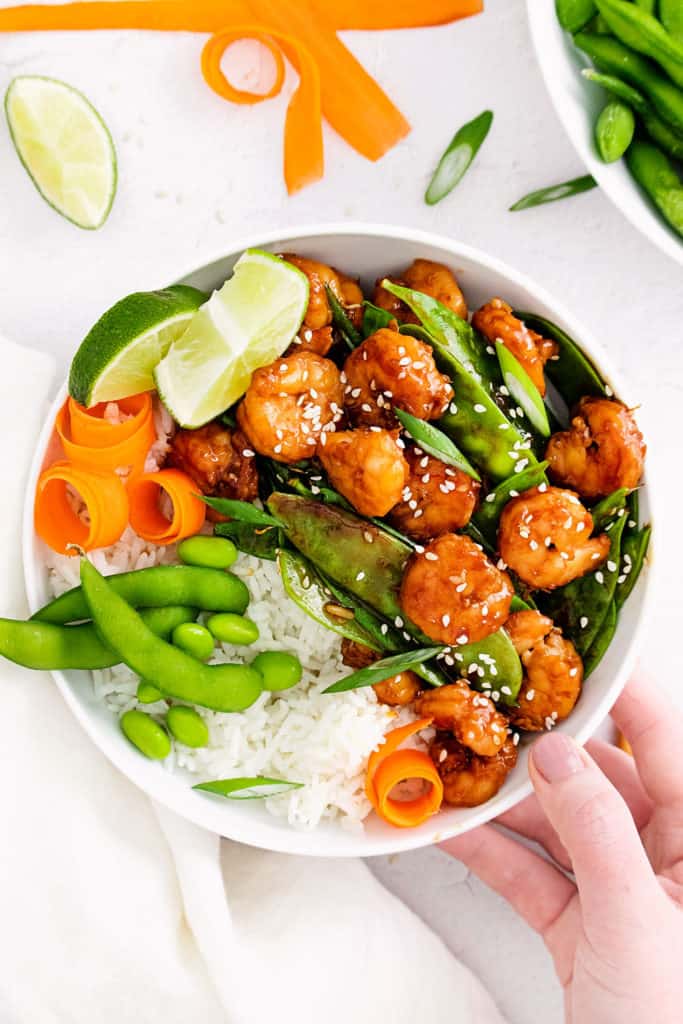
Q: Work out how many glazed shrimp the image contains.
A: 15